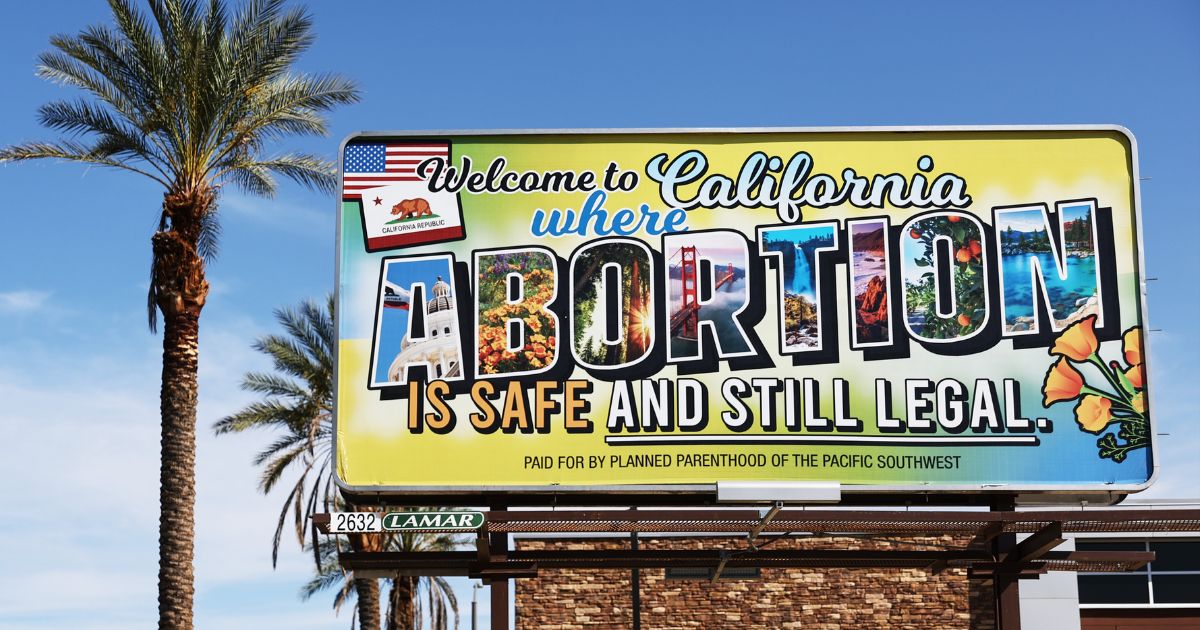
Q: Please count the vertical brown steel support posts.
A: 2